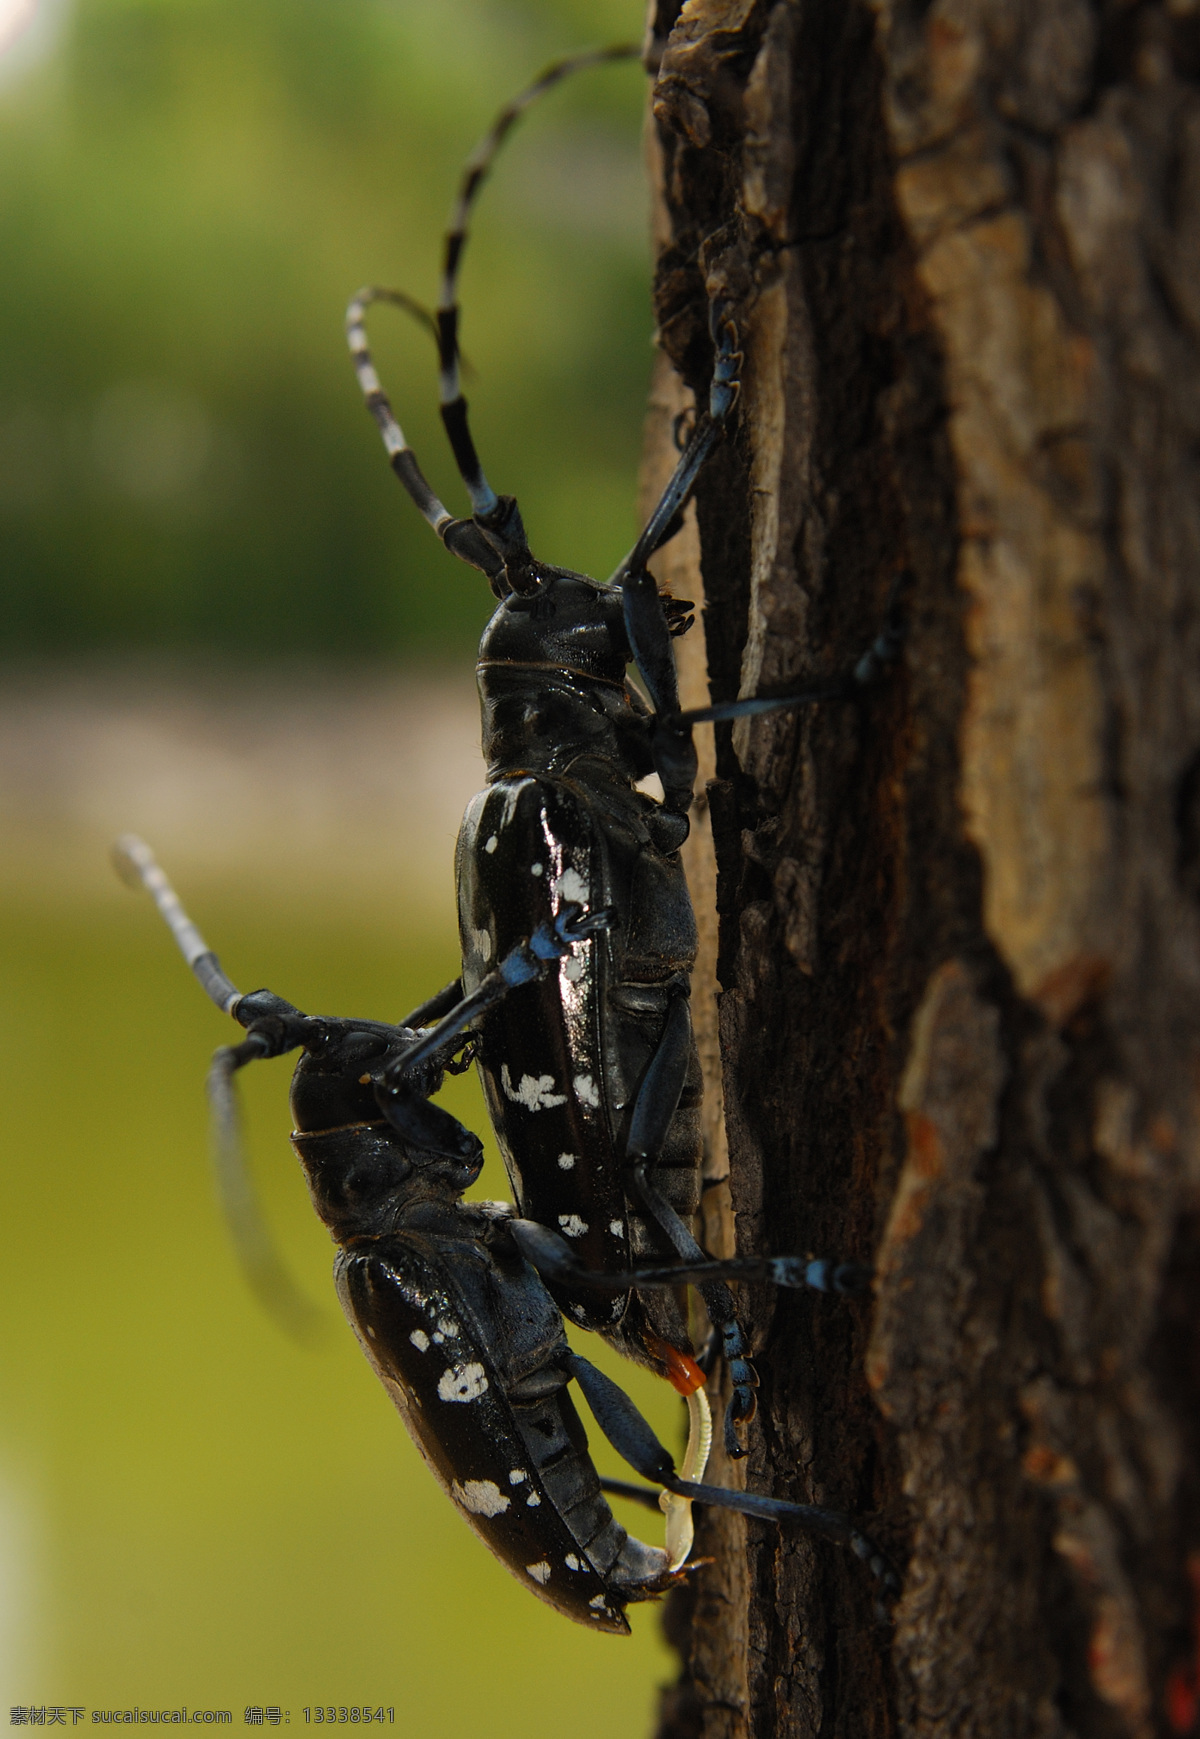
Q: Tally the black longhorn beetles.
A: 2